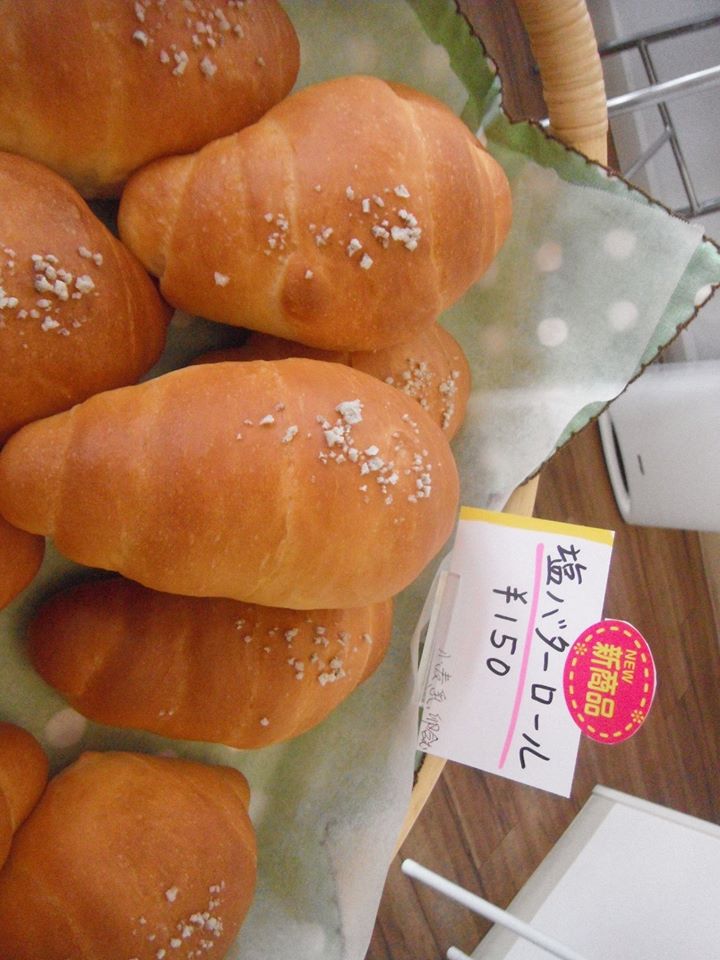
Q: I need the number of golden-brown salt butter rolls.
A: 9